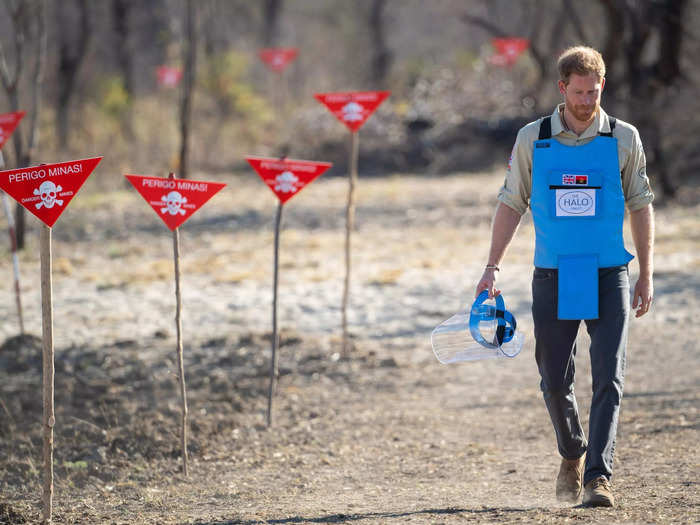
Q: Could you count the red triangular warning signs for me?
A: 8